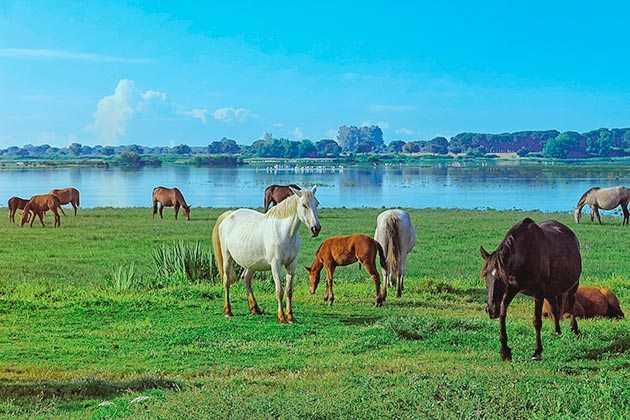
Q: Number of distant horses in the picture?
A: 6